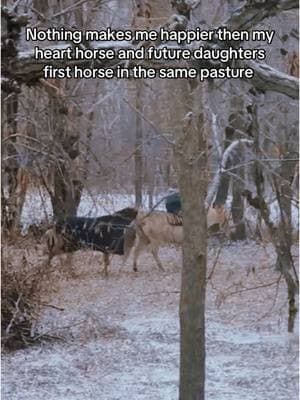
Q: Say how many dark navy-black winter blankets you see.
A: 1